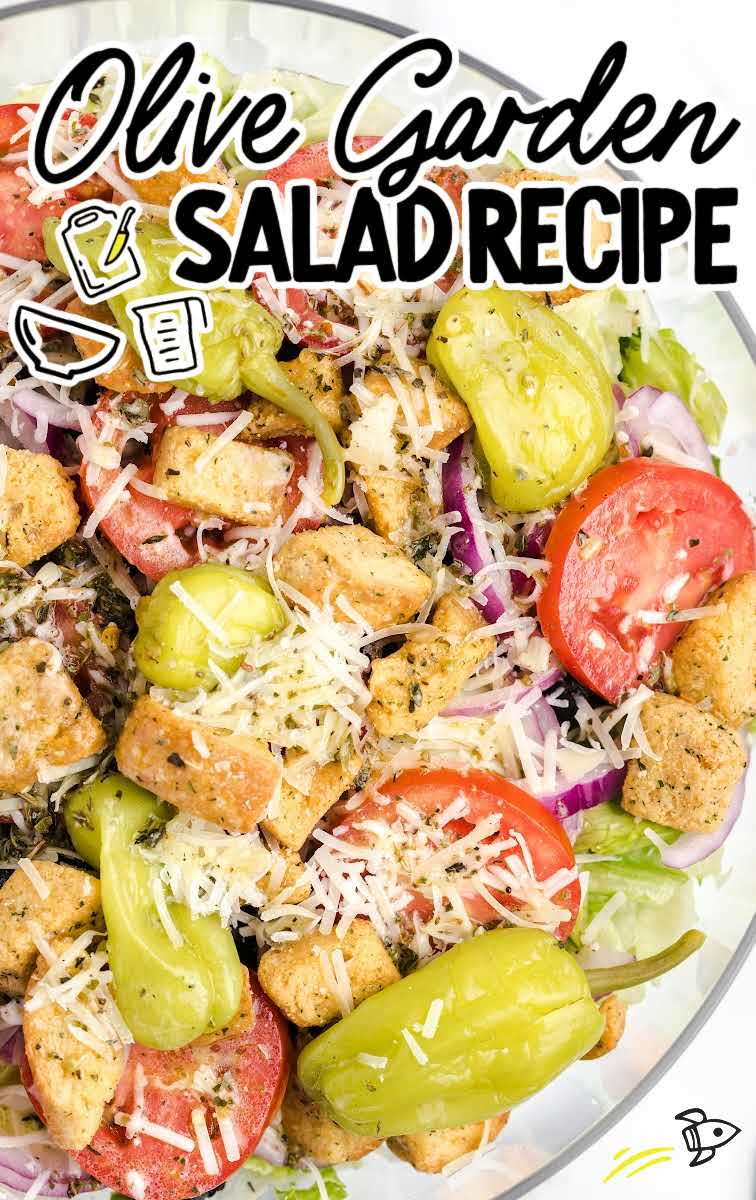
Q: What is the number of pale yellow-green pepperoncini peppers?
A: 5